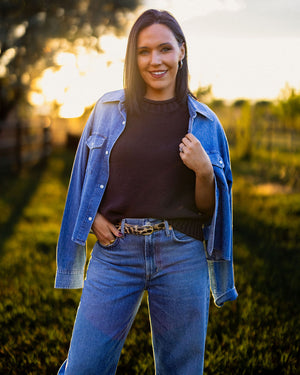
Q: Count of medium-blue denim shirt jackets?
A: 1